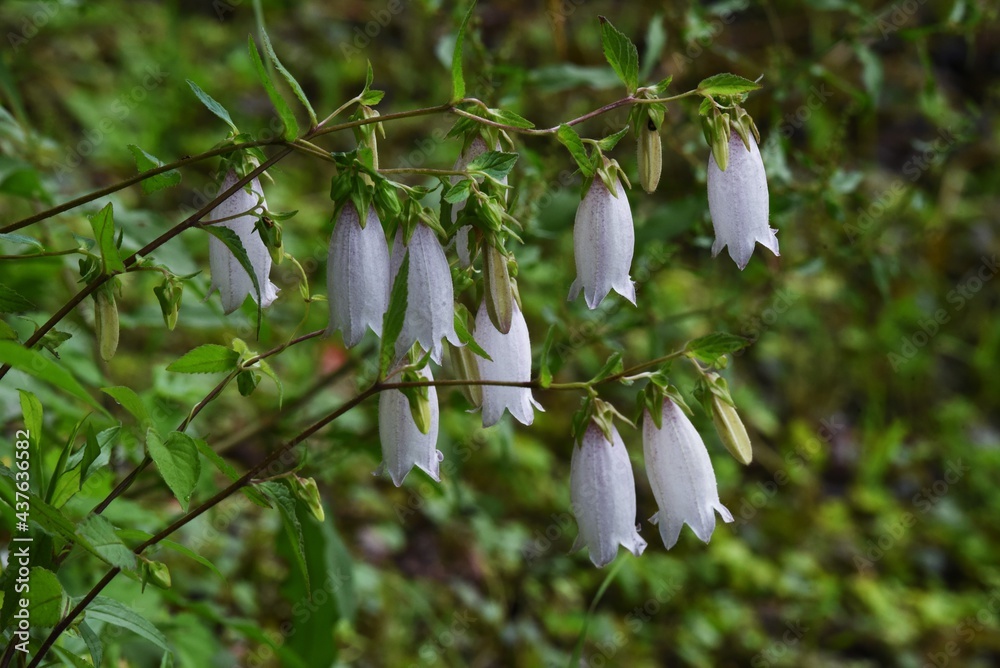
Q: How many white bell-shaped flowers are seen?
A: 10